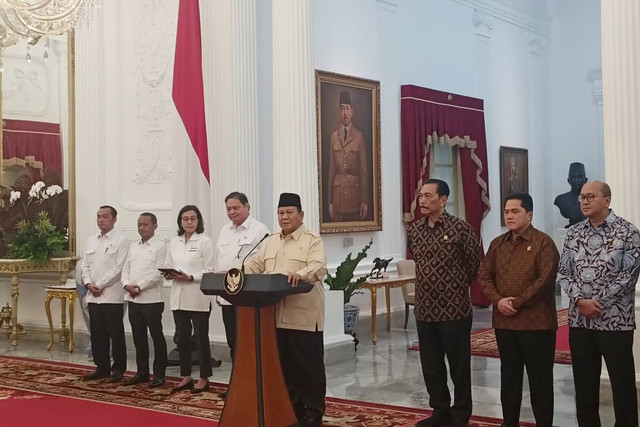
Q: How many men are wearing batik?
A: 3